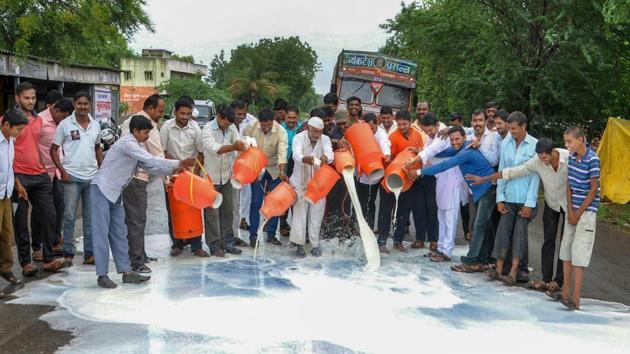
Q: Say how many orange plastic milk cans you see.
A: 8